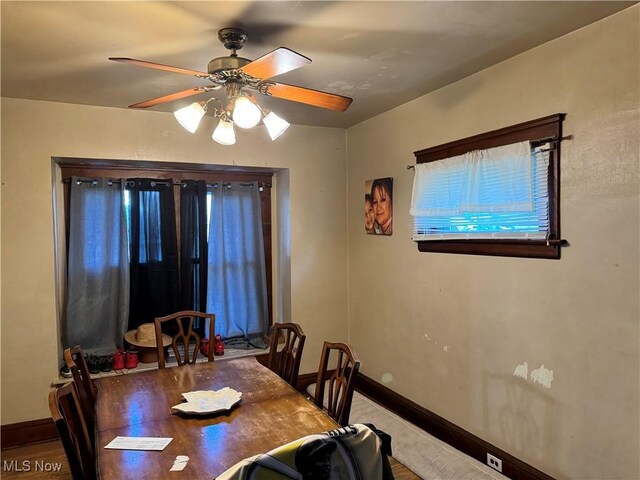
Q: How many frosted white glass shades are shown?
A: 4